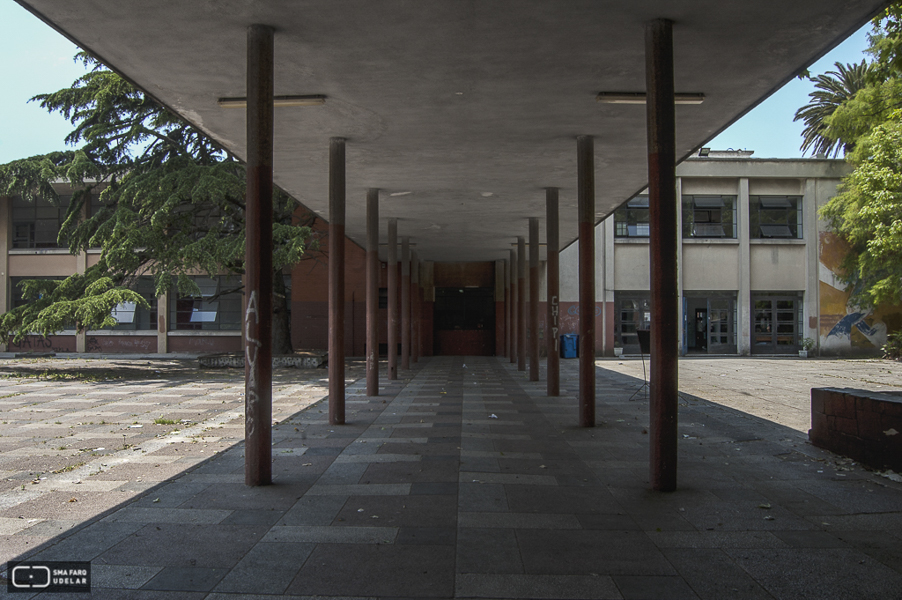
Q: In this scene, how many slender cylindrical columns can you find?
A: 14